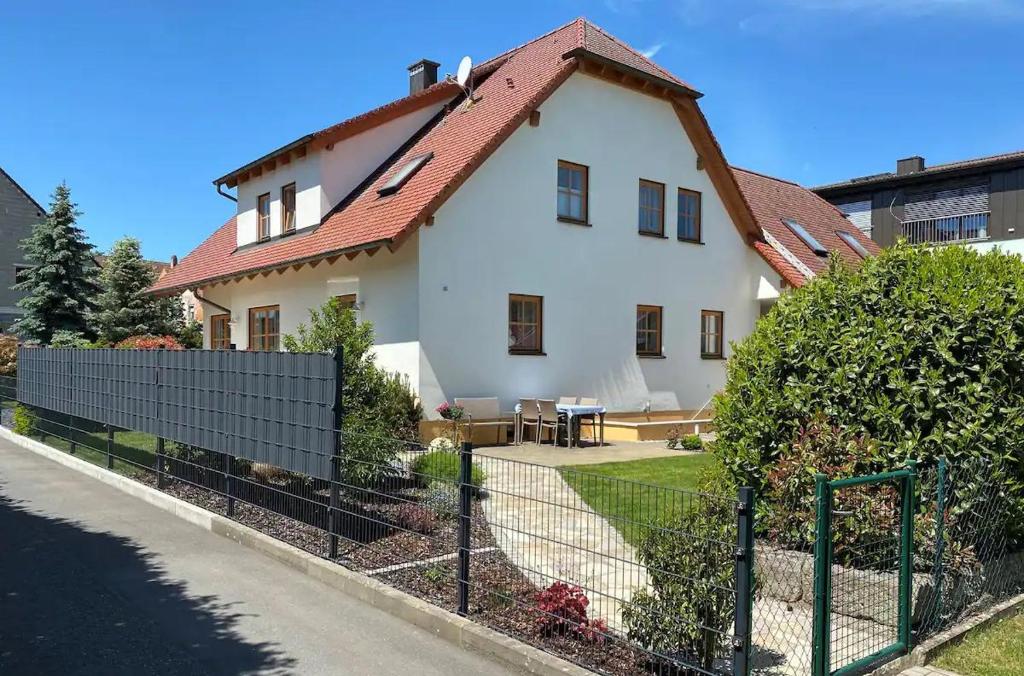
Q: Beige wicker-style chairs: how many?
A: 4